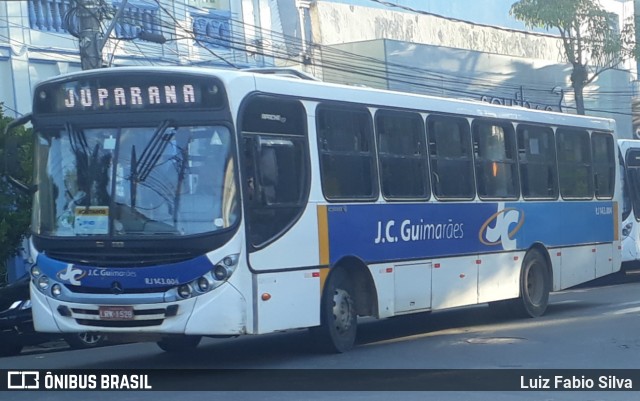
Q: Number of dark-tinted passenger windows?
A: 7